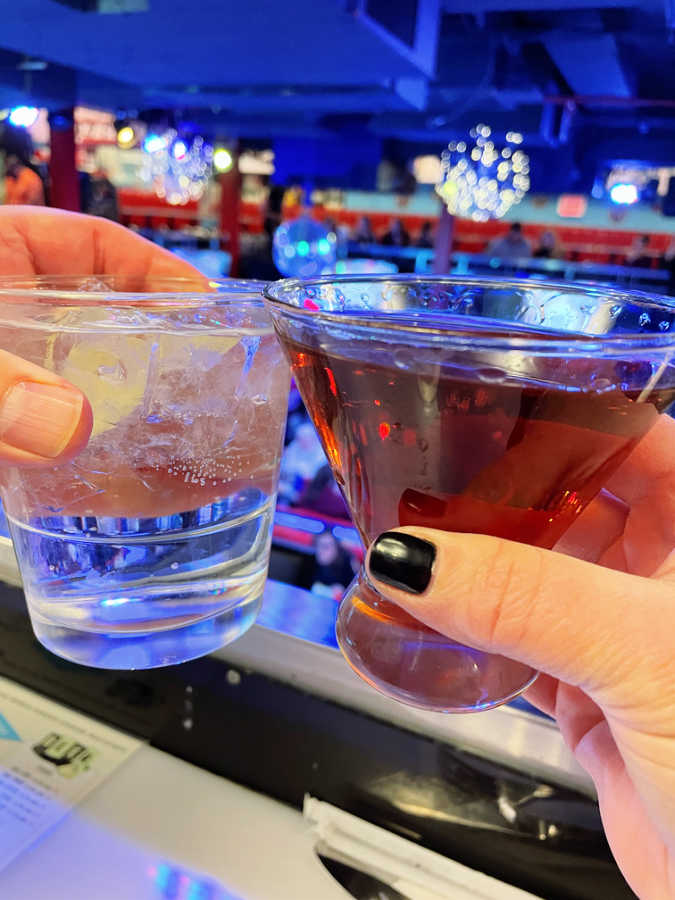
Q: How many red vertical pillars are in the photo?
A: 2